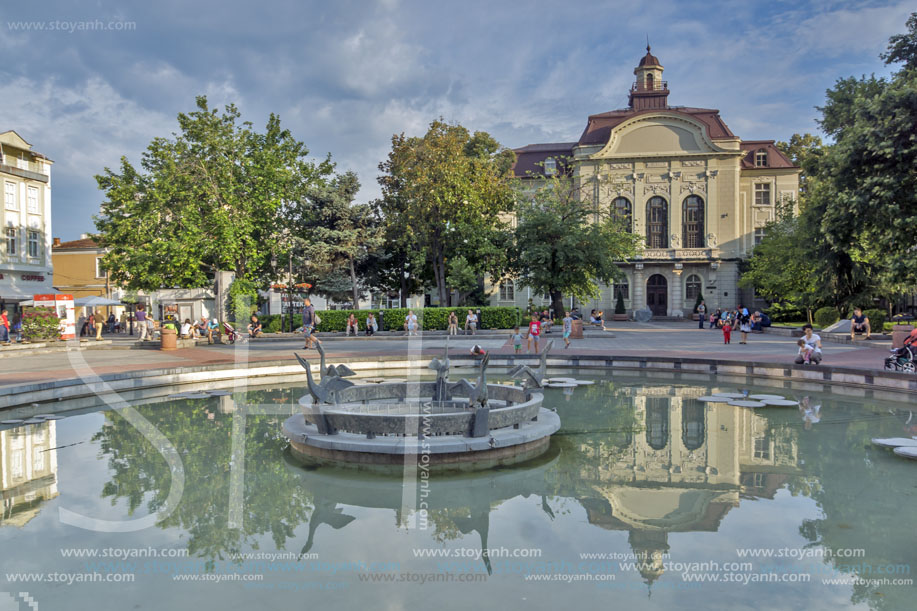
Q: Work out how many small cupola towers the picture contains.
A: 1